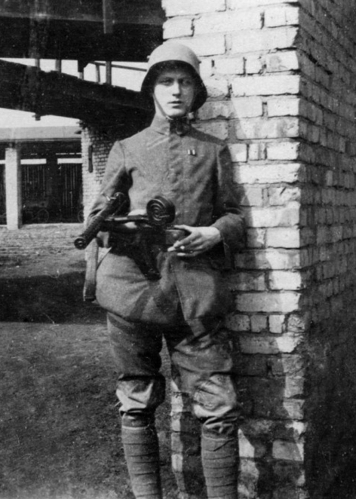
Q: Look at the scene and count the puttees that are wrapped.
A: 2